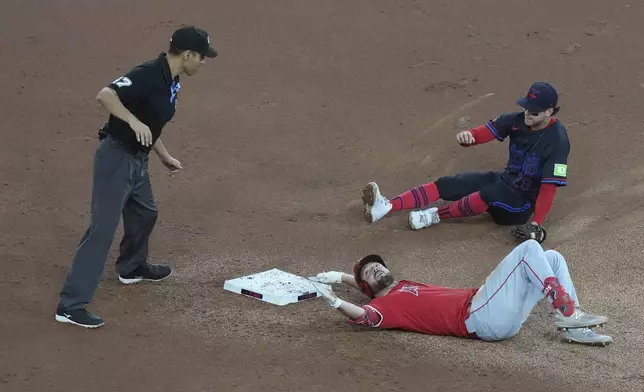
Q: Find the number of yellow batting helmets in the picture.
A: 0